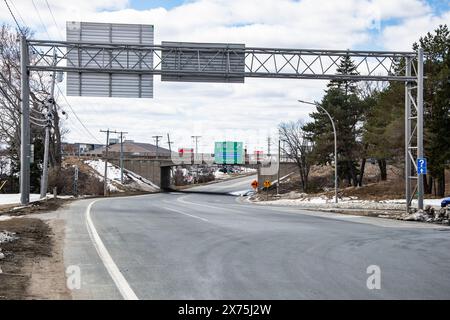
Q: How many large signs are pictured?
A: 3